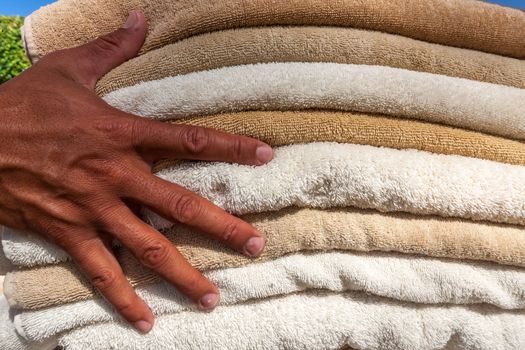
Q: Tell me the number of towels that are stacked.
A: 8